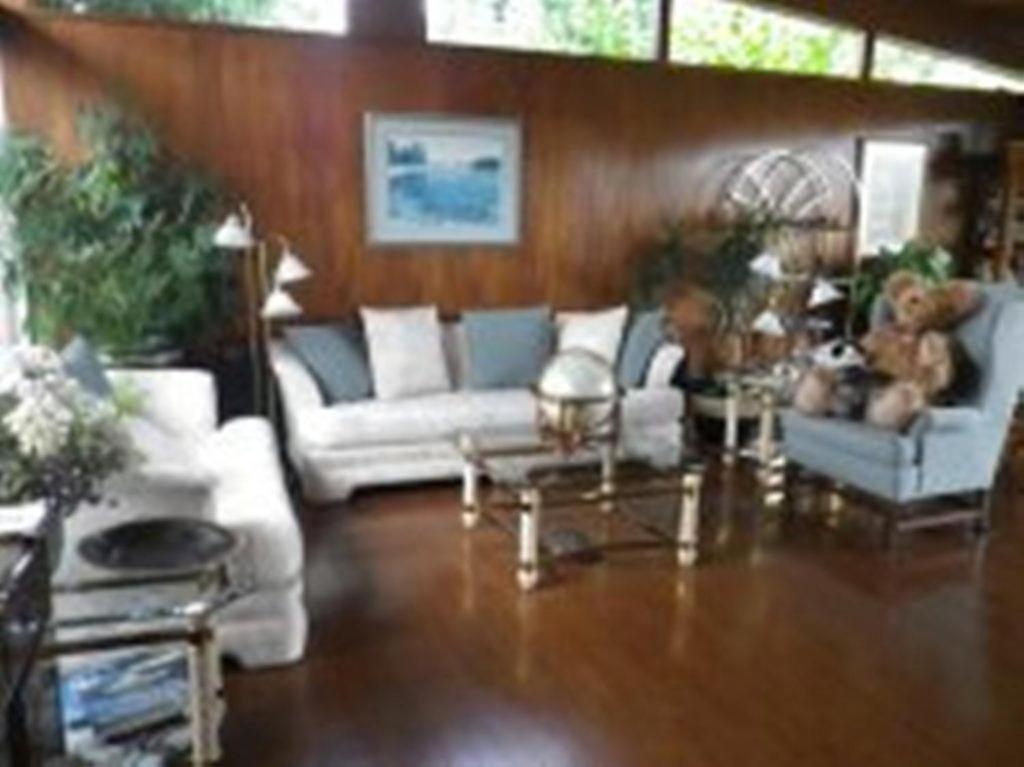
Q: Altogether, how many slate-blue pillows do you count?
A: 4